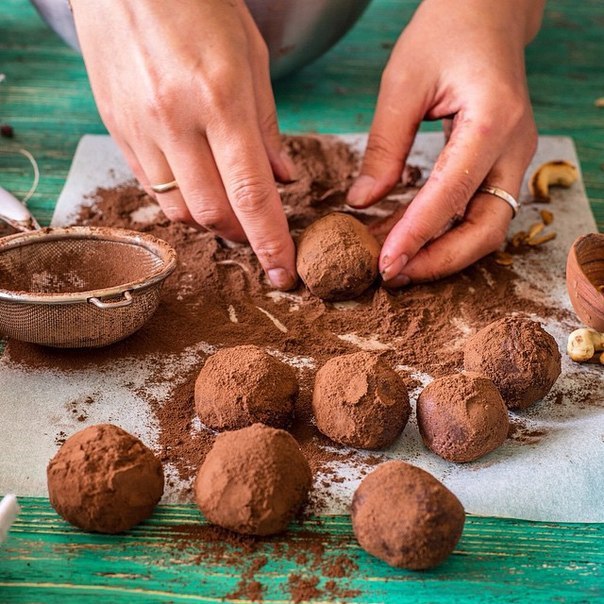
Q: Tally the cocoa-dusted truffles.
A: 8